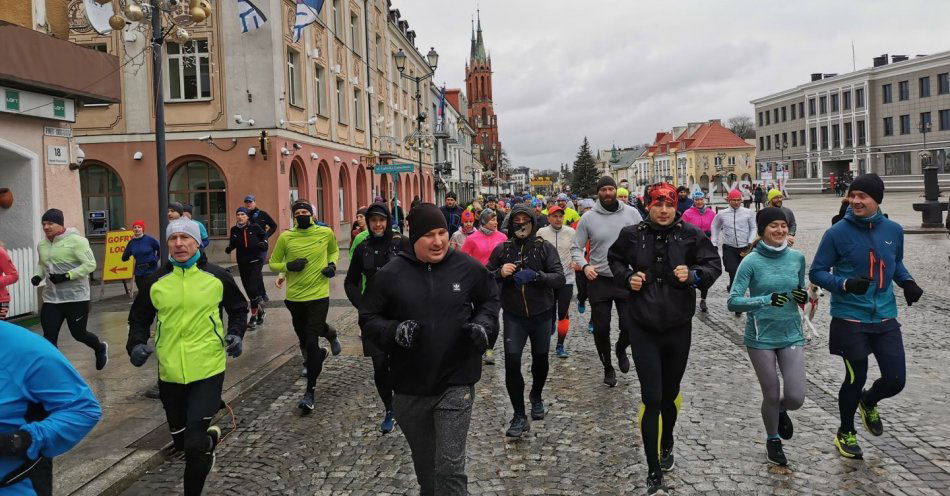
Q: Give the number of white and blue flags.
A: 2